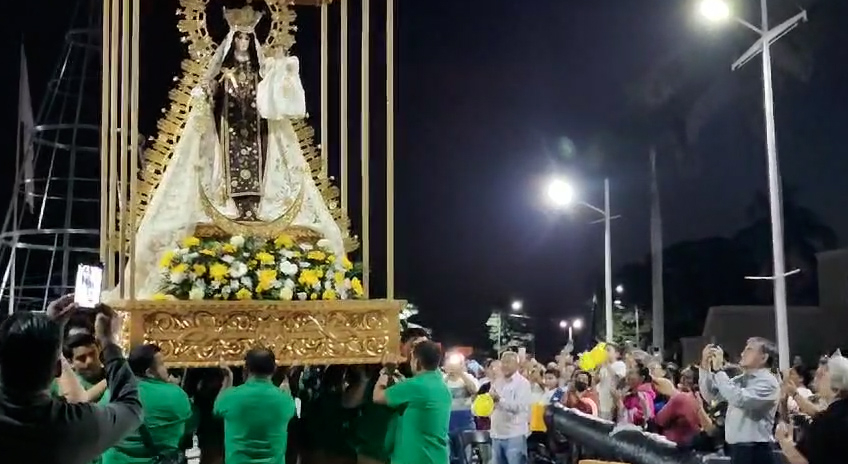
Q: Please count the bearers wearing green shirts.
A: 4